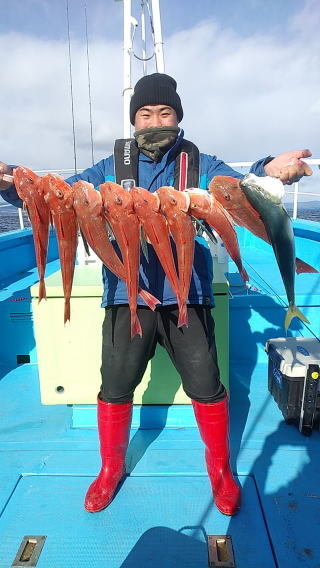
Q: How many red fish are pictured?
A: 8